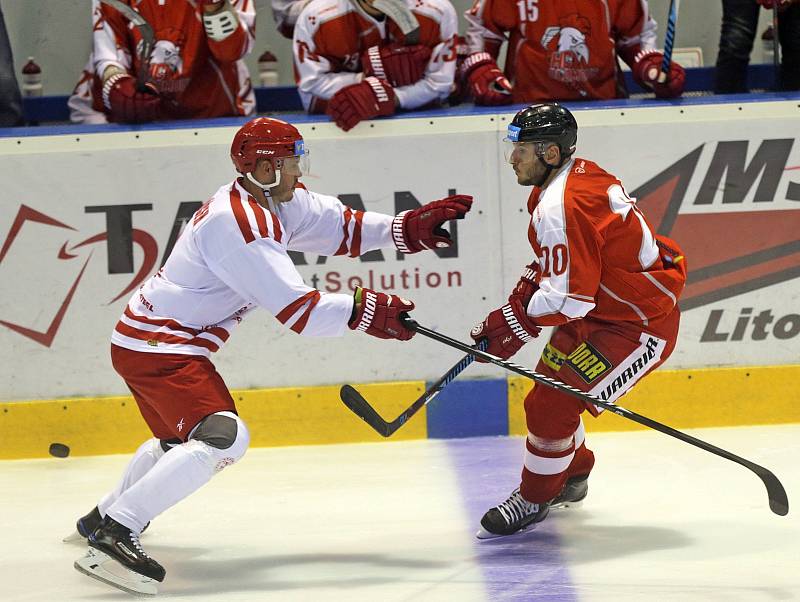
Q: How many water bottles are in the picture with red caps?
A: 3